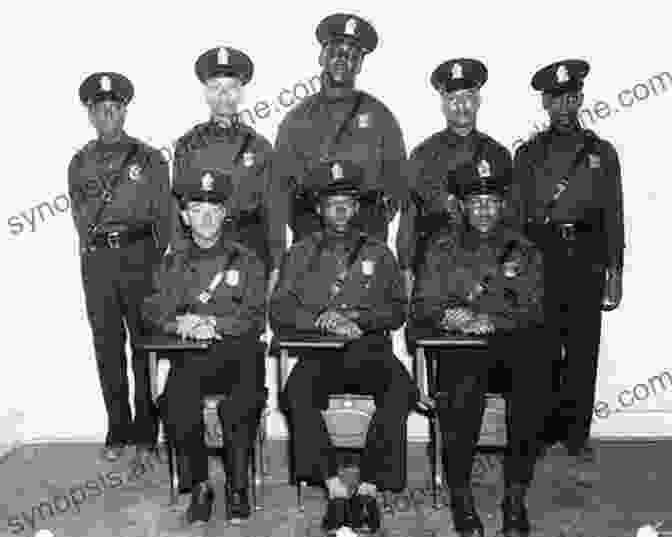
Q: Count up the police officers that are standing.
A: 5